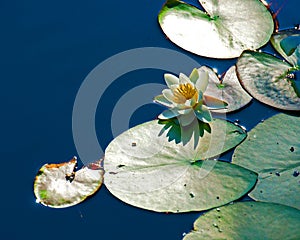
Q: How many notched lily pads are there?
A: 5